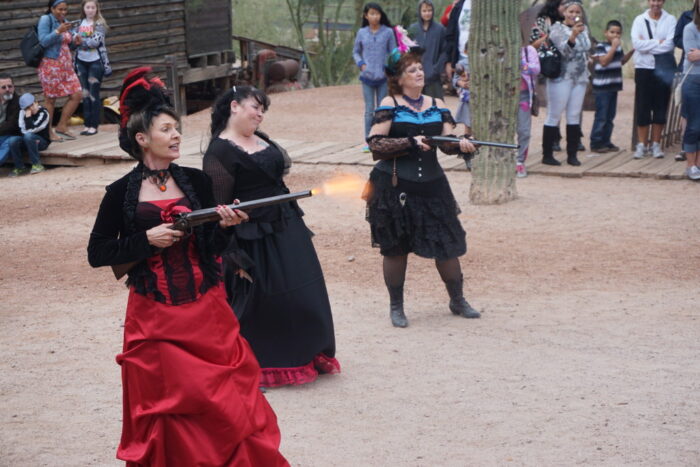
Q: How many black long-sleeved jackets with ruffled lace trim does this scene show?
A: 1